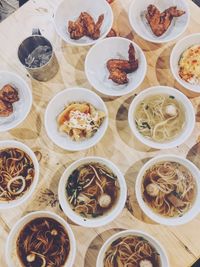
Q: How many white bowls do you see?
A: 12